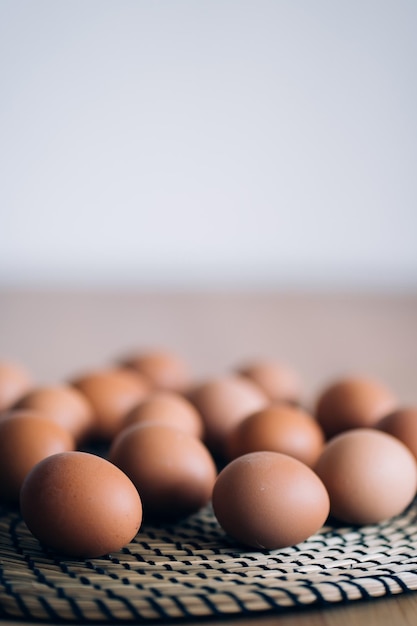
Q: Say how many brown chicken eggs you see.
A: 15